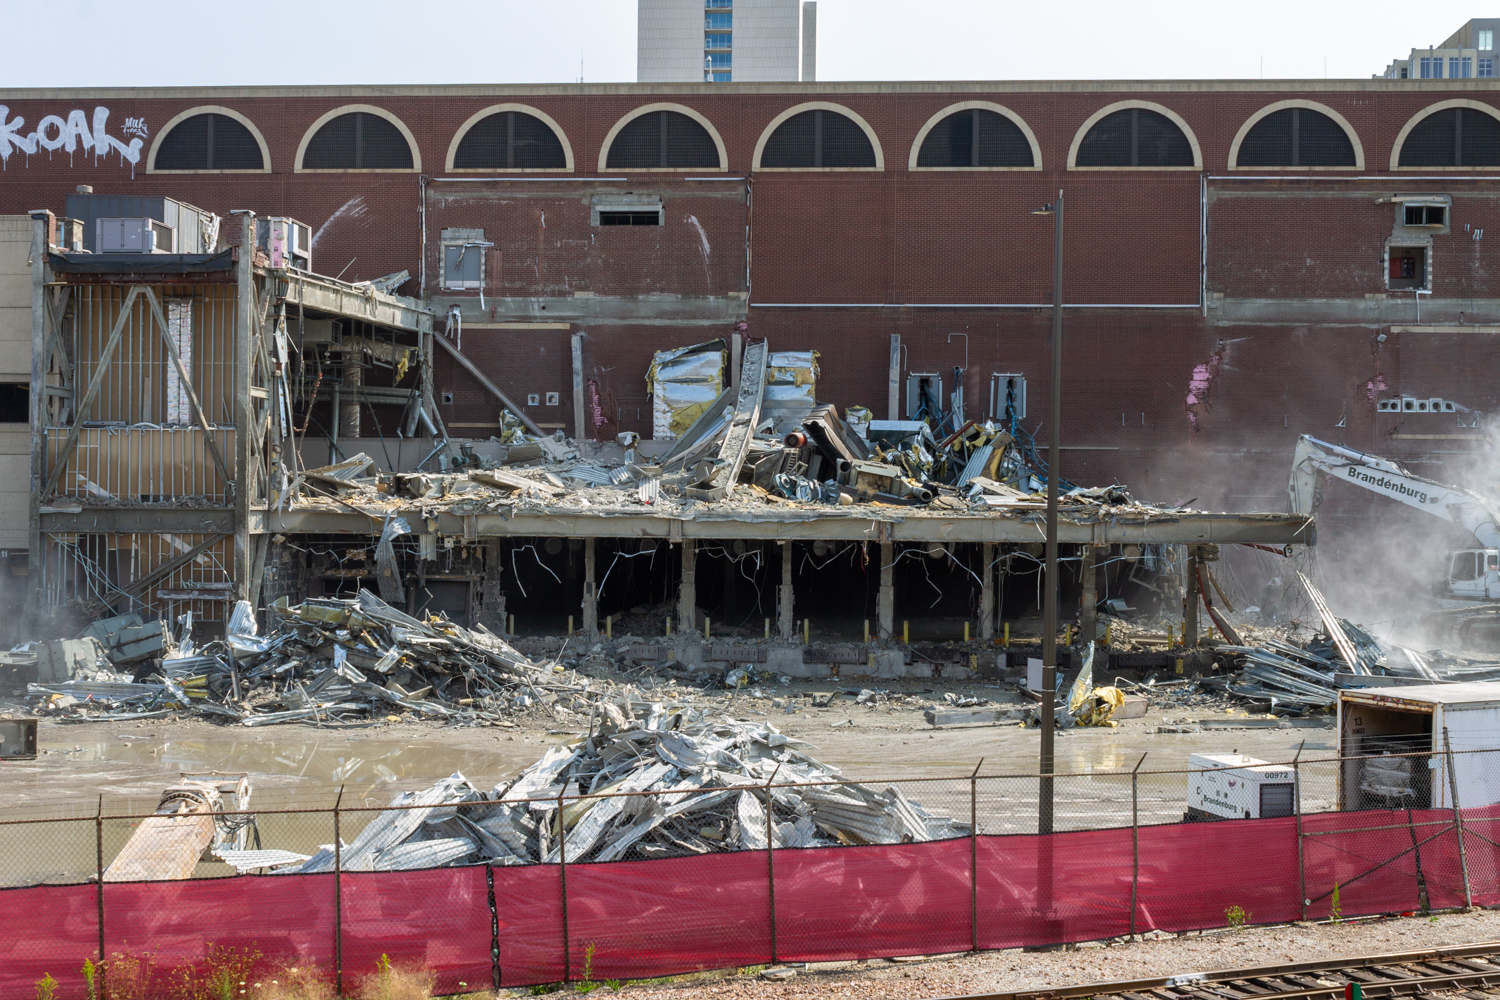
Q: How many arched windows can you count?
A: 9